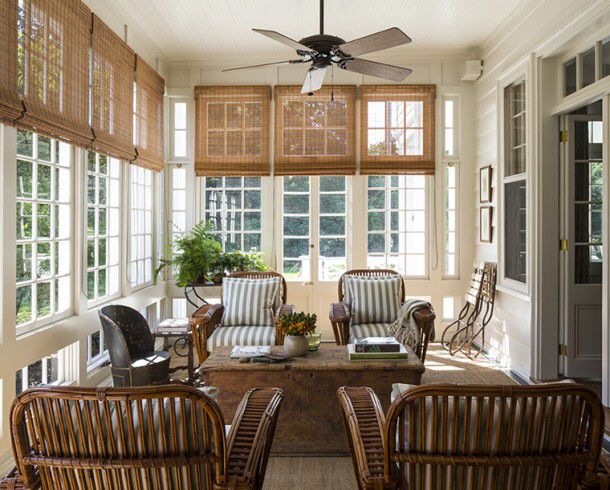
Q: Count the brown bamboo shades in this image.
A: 7